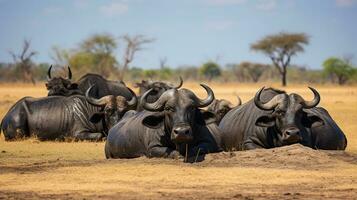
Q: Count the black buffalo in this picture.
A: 6